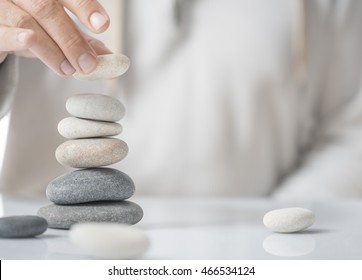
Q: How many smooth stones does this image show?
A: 9